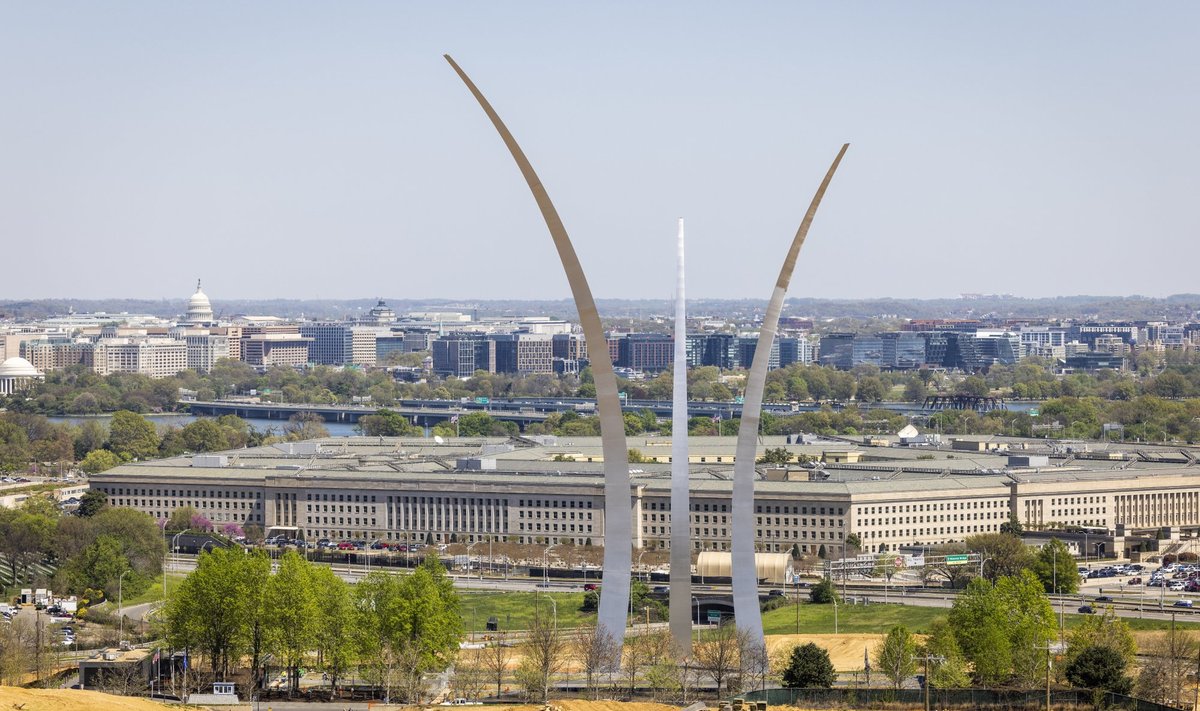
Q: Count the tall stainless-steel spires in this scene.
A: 3